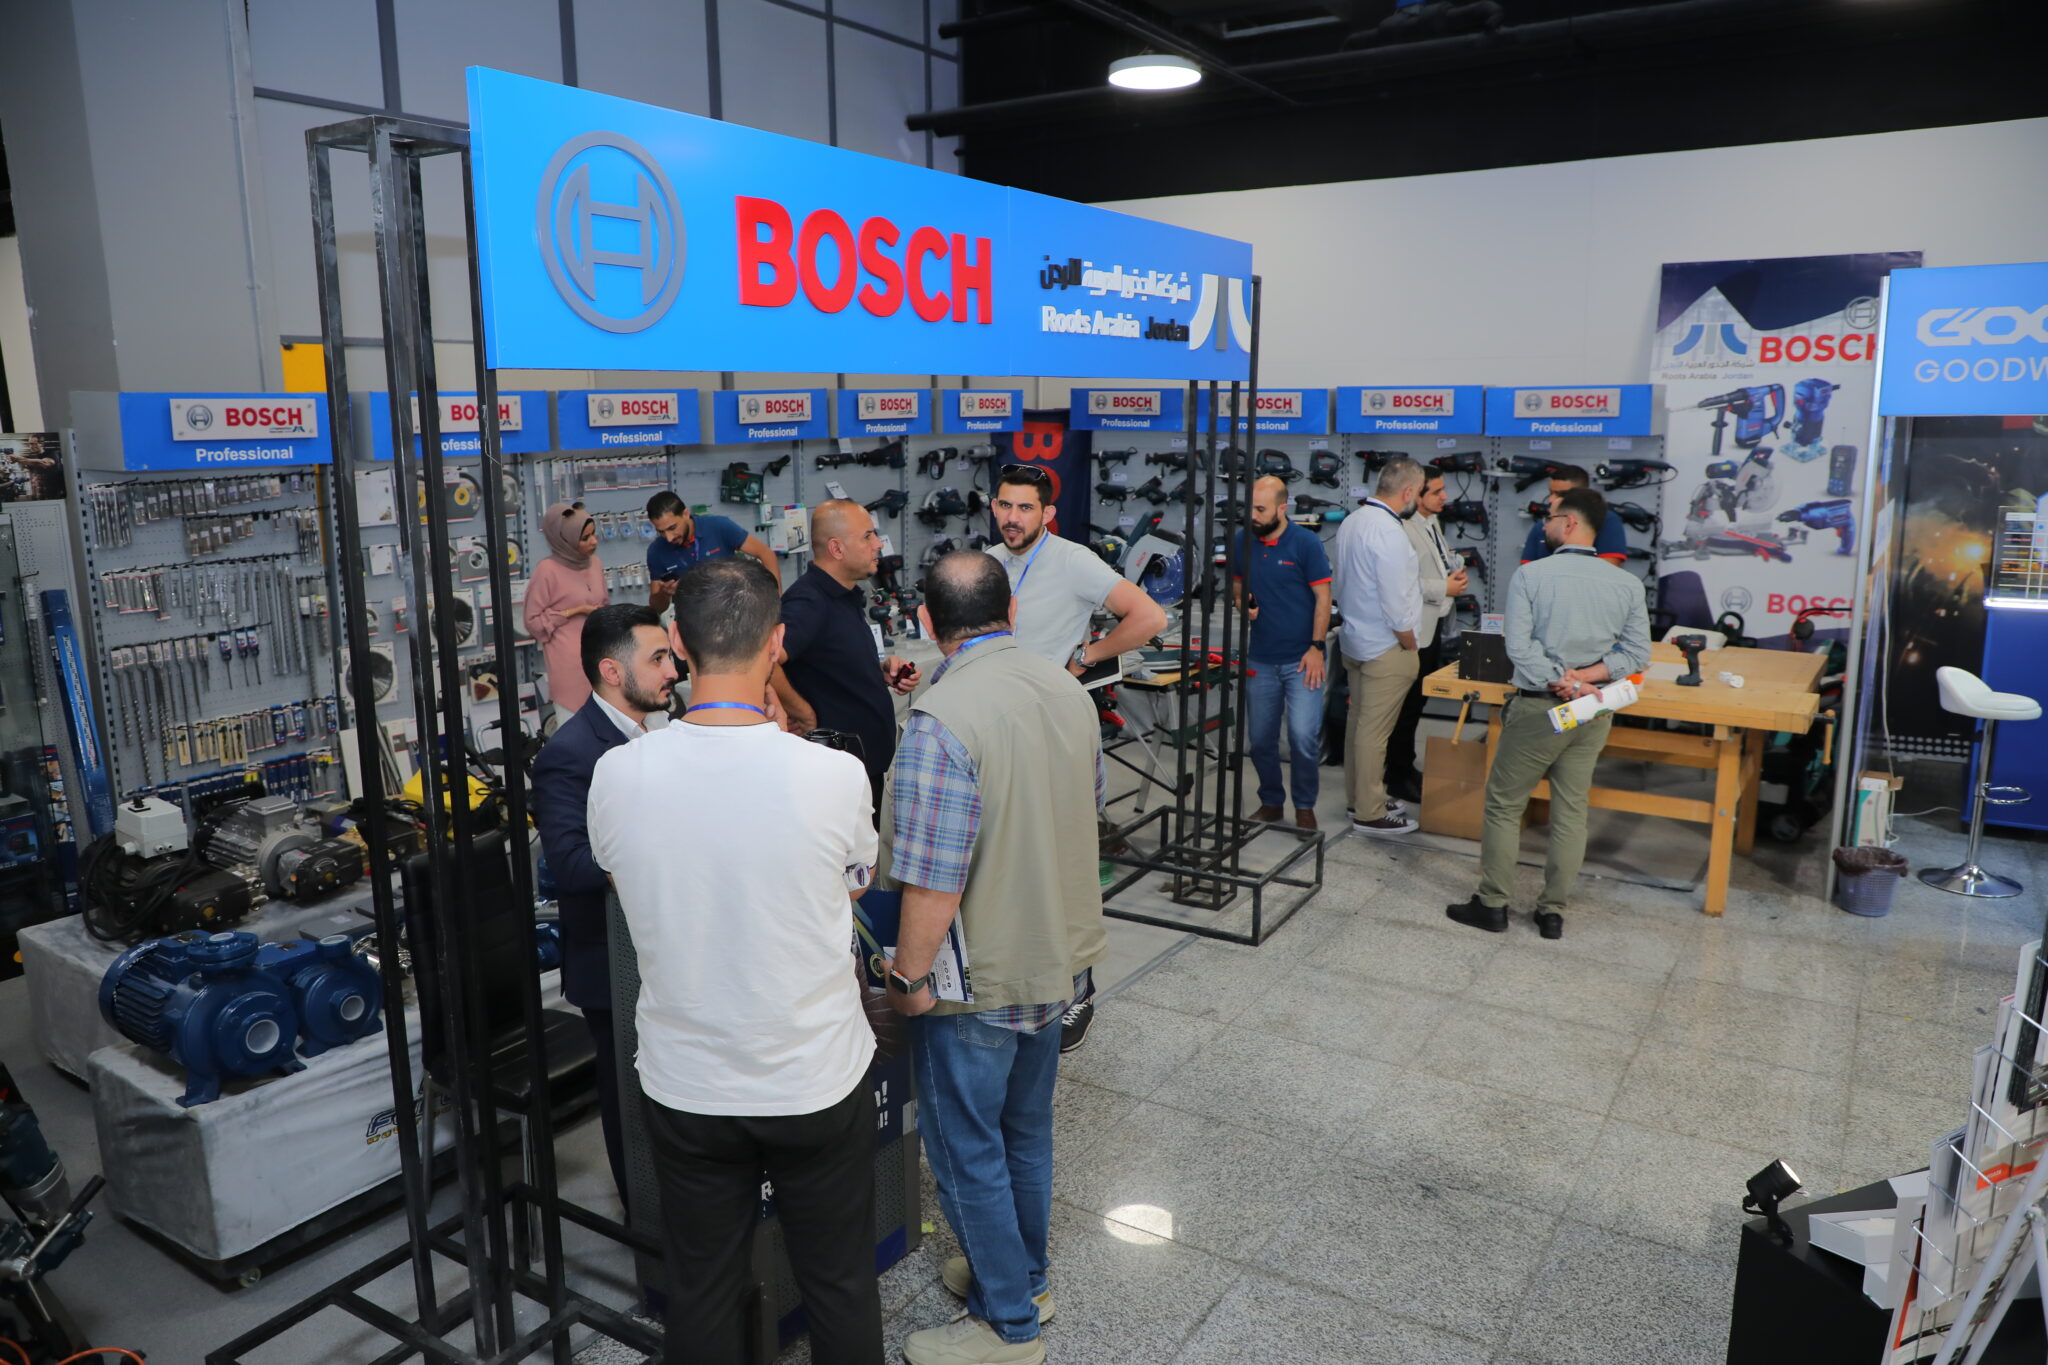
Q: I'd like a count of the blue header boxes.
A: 10